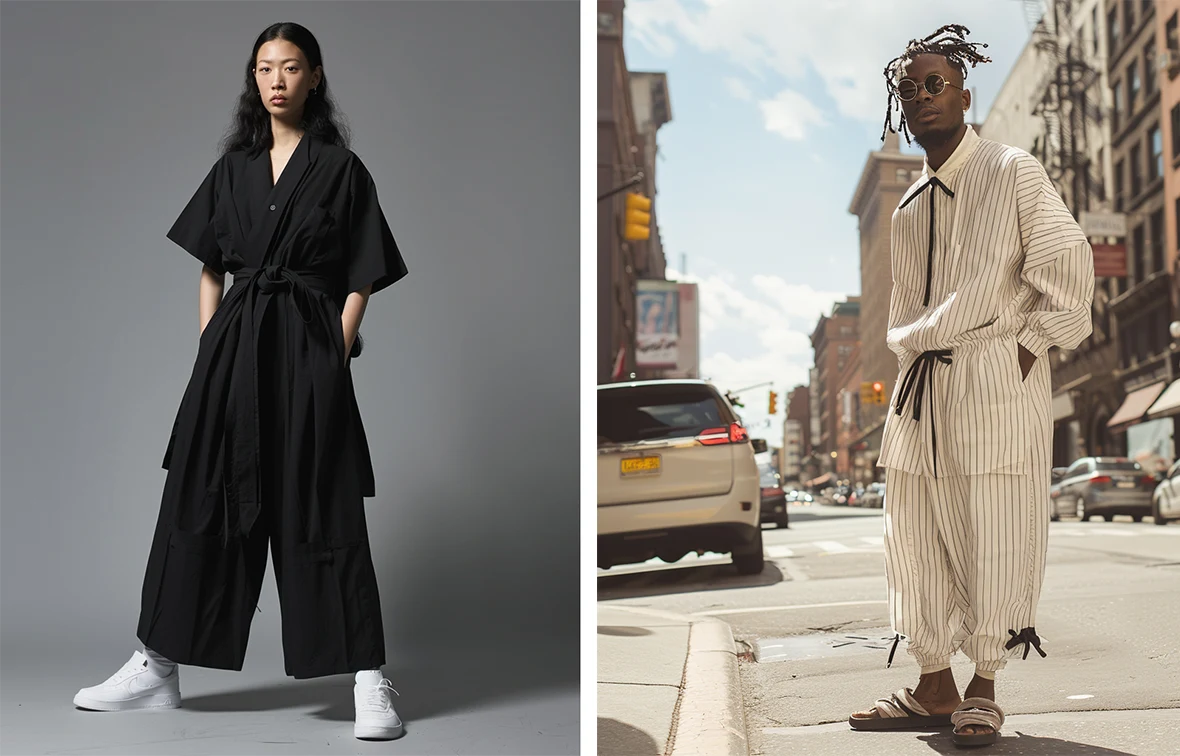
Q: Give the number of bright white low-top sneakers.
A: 2